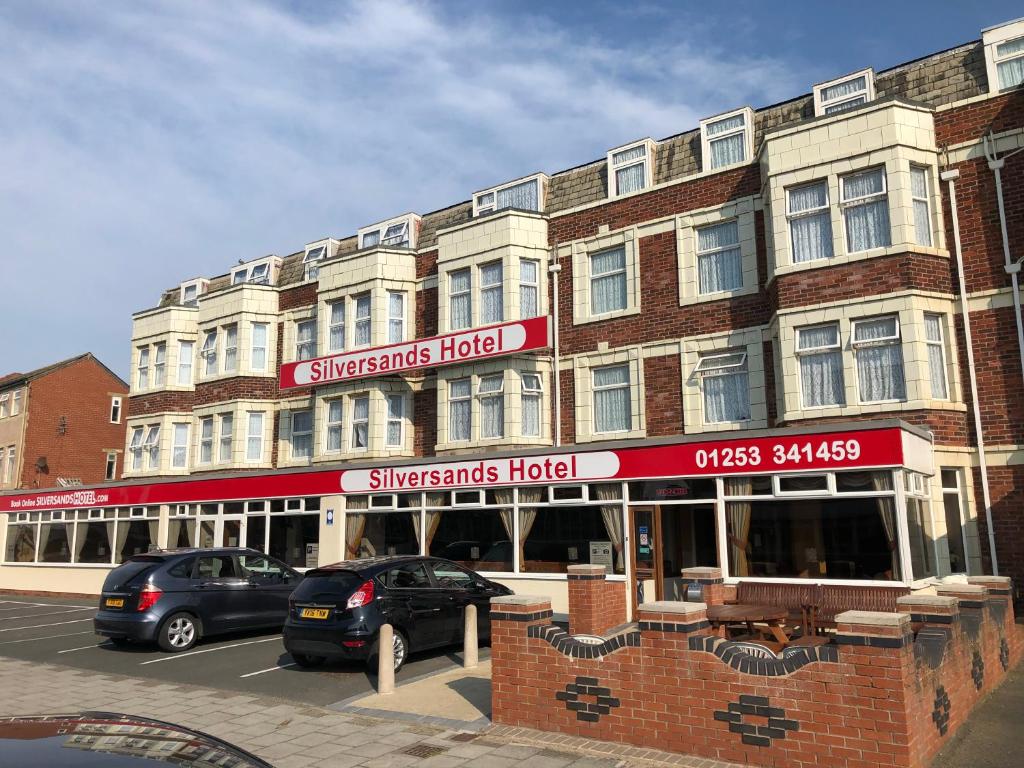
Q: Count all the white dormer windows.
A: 9